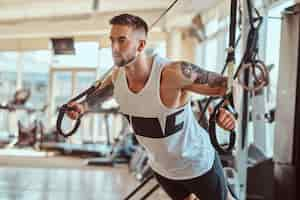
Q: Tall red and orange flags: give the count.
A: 0